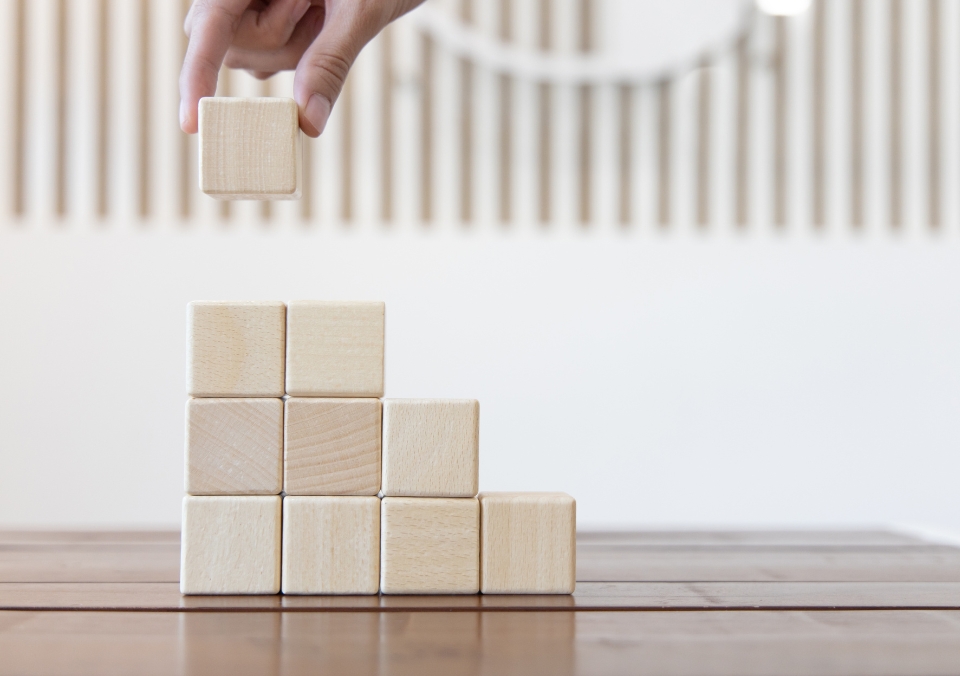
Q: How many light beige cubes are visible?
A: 10